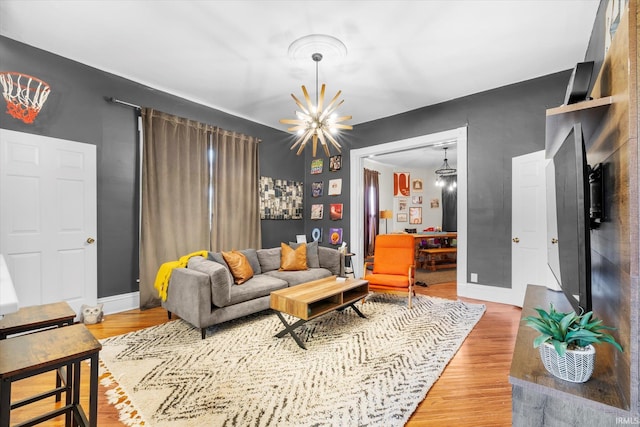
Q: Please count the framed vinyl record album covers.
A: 8